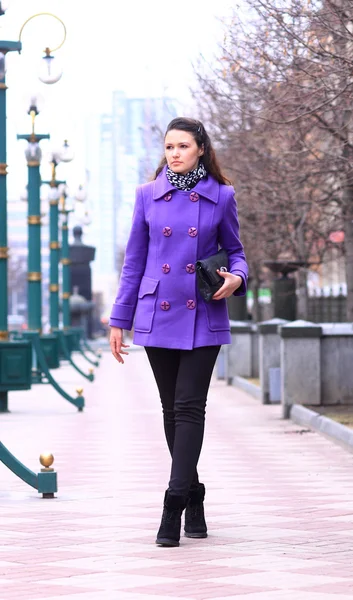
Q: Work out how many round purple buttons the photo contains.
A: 8